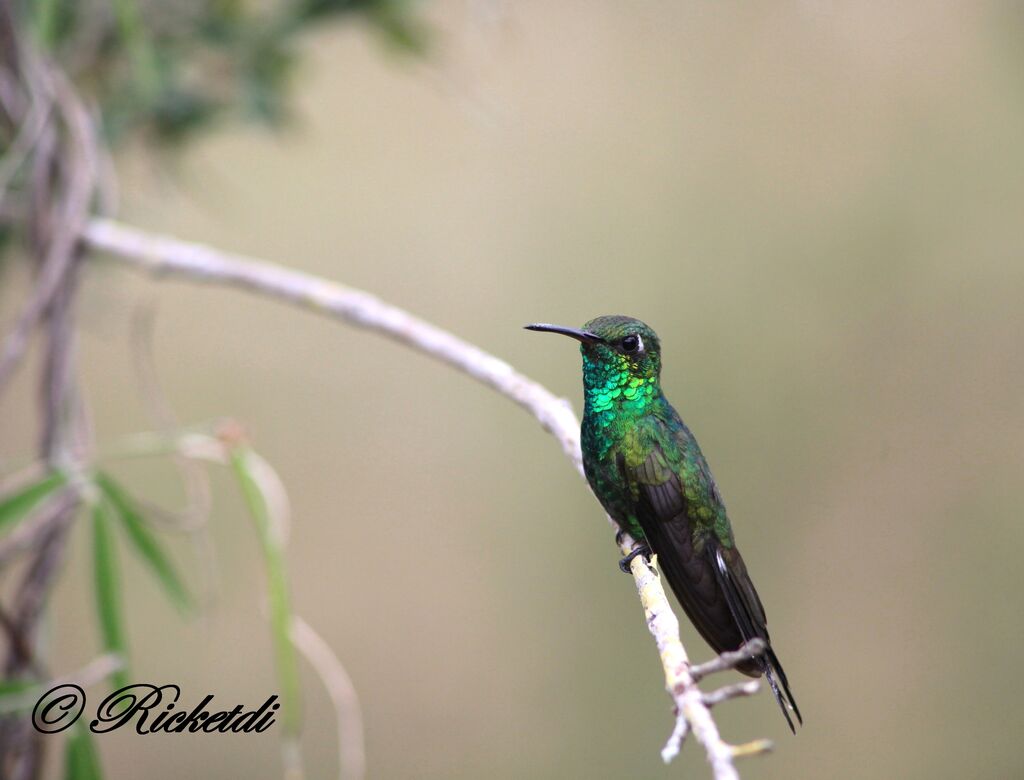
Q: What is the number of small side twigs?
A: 4